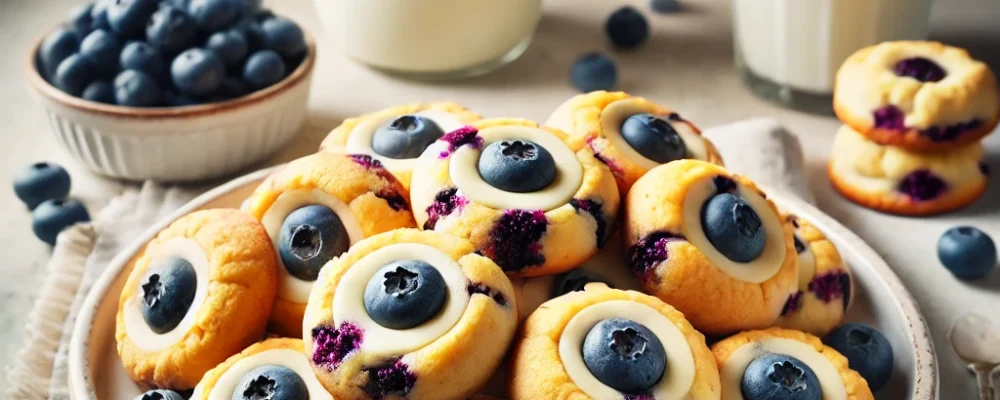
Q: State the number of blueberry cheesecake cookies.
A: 13